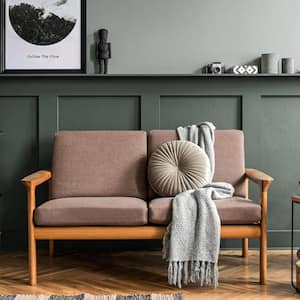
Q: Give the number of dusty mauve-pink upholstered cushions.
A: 4